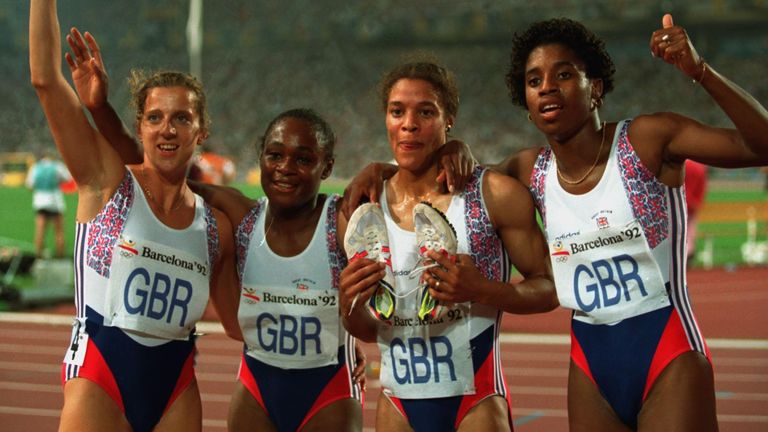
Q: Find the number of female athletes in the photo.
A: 4